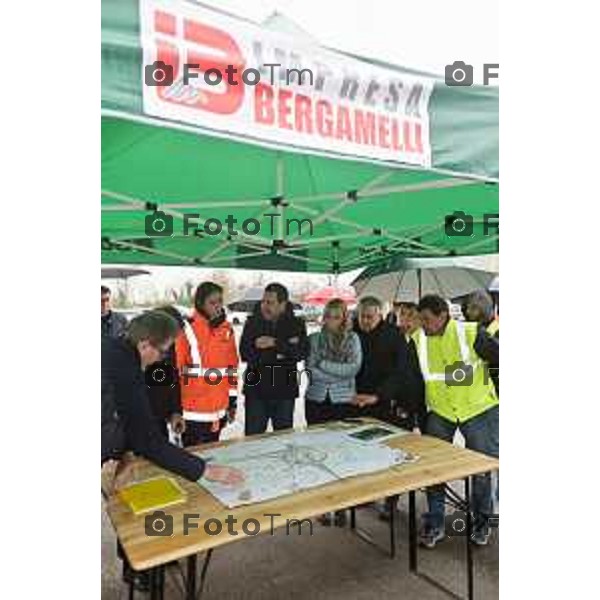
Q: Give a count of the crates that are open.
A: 0